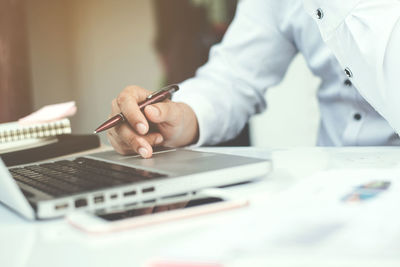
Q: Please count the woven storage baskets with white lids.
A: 0